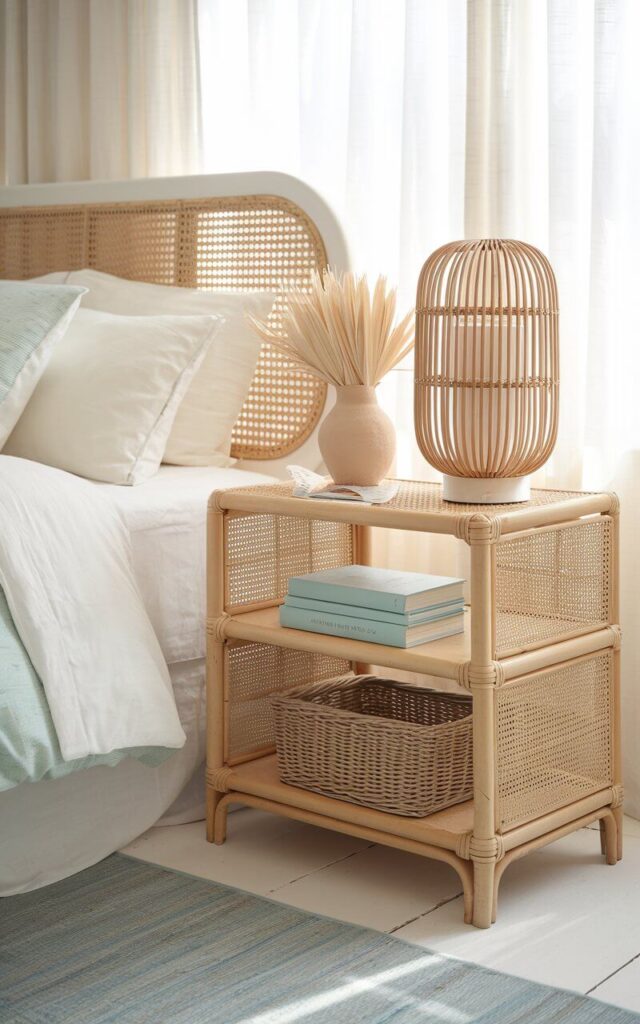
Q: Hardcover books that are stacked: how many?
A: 3